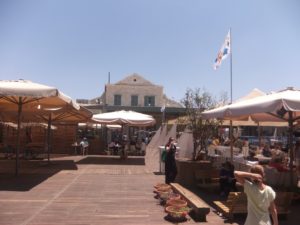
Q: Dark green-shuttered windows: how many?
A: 3